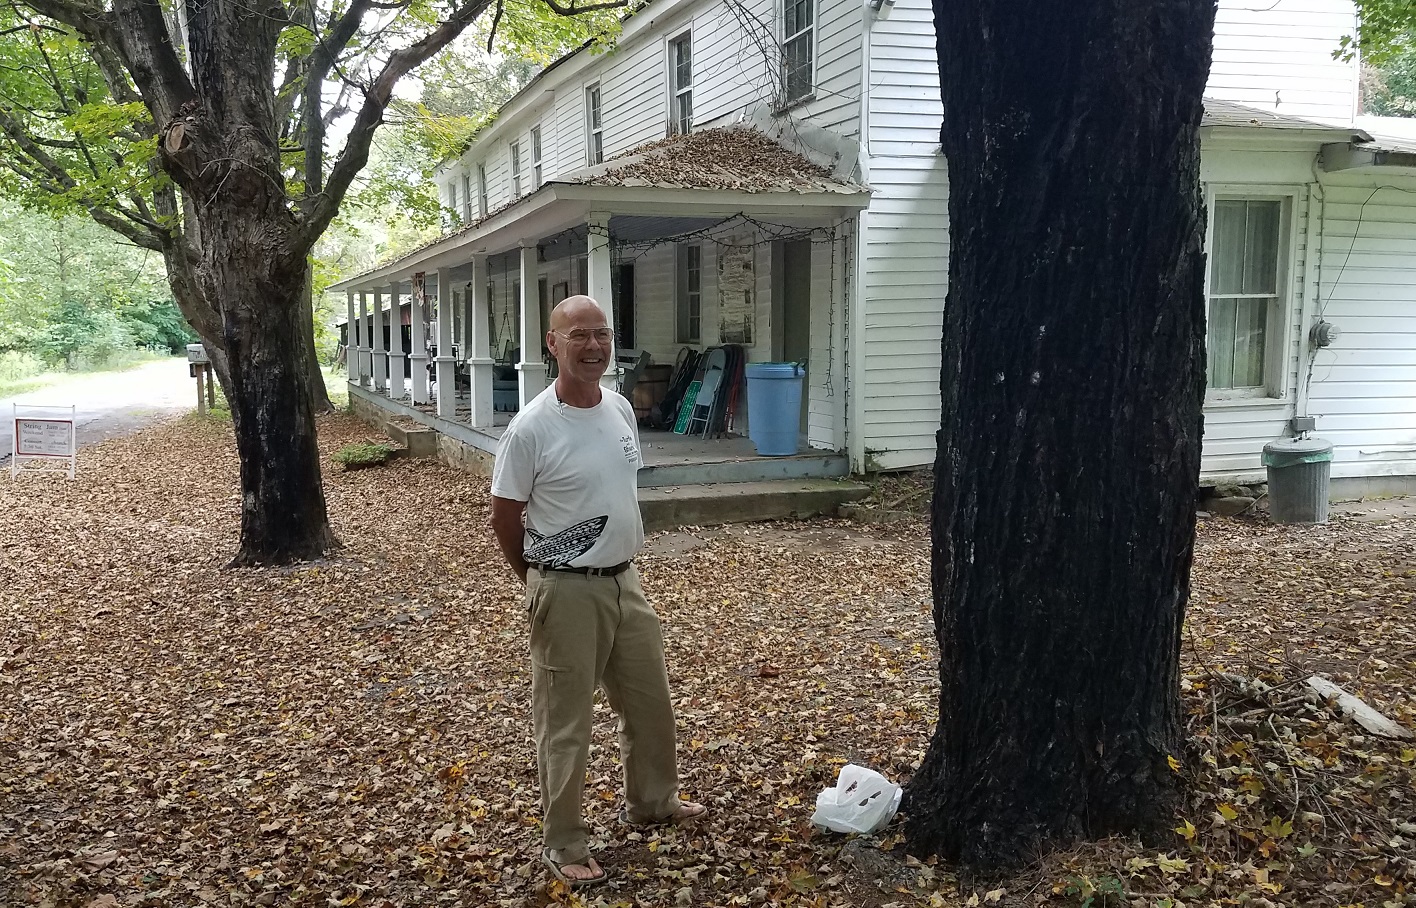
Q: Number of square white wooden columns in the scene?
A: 9